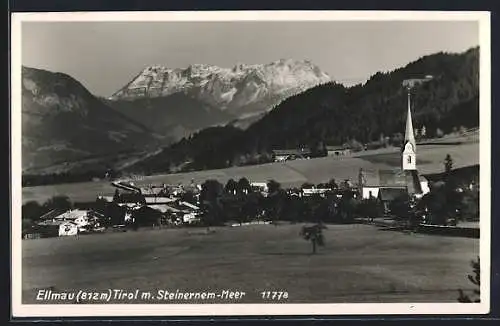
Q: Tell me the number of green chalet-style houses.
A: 0